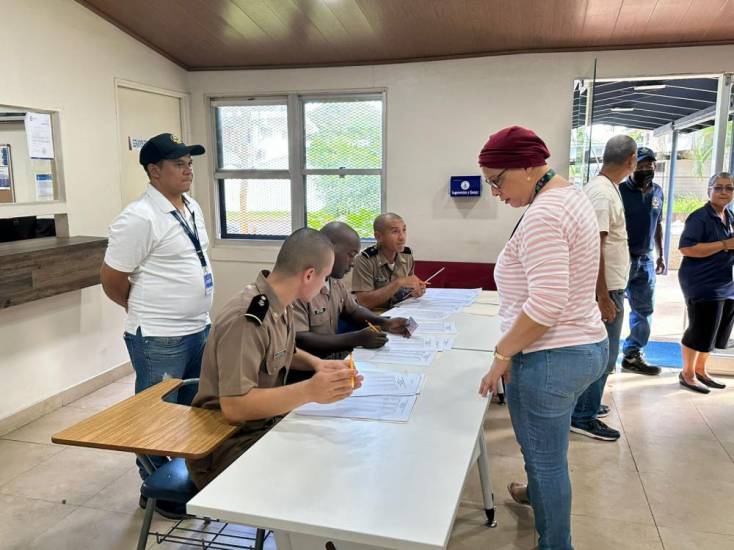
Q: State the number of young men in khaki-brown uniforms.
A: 3